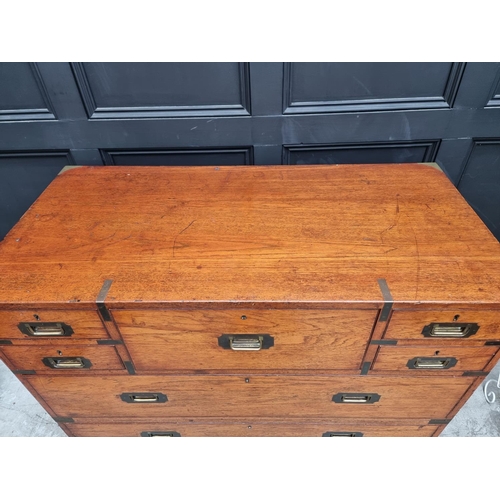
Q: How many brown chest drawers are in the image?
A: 7